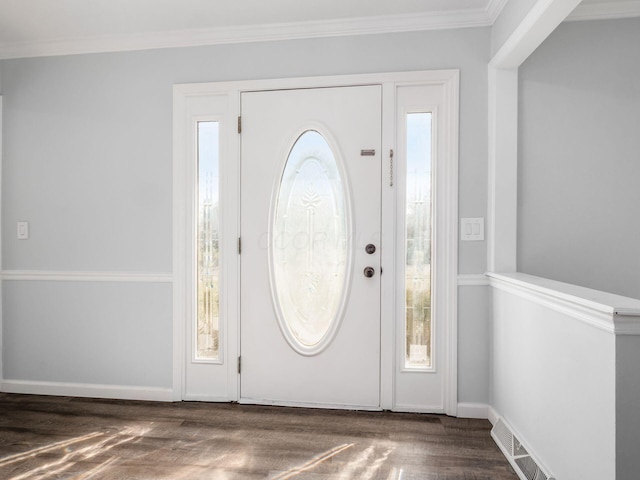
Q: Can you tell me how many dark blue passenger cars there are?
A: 0